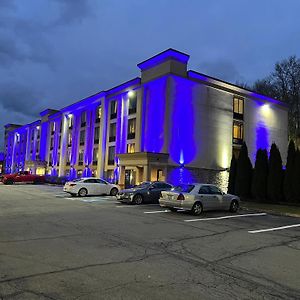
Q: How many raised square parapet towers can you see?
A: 3